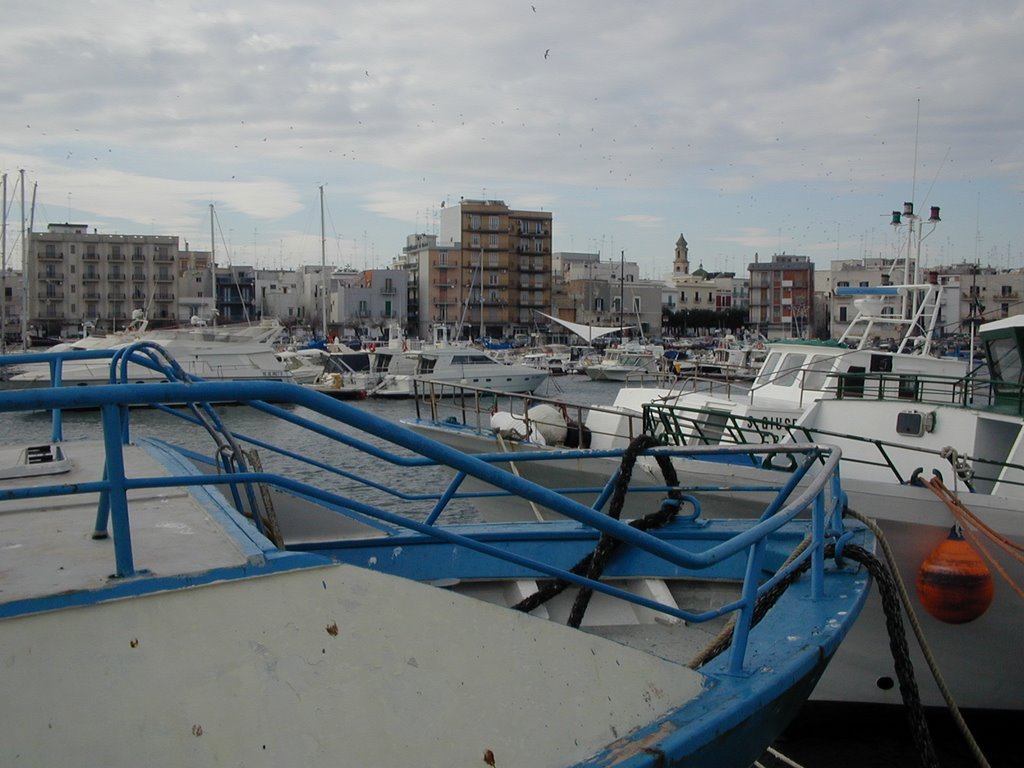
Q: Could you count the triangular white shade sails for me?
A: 1